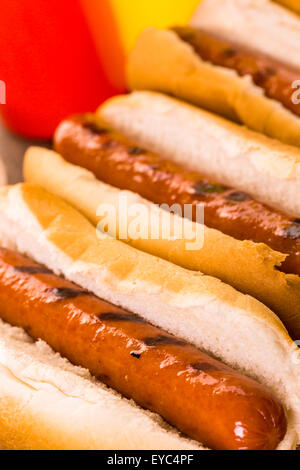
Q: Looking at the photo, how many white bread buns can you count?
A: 3